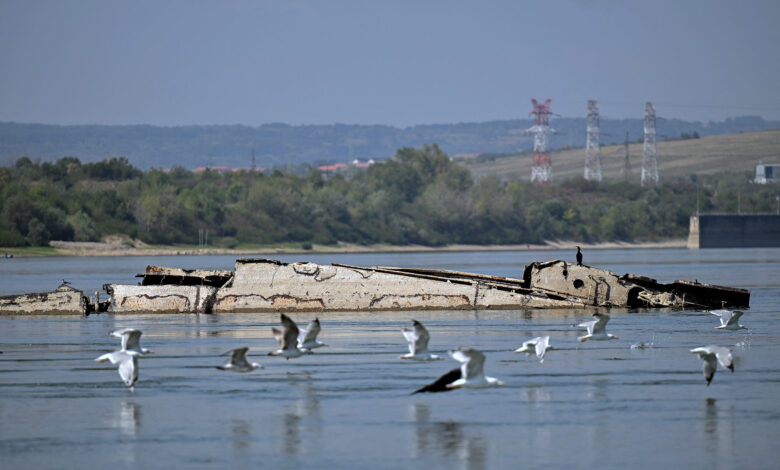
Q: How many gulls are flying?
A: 11